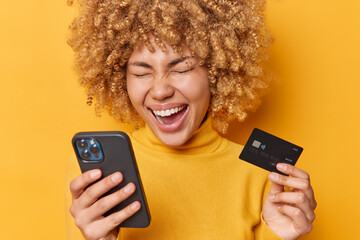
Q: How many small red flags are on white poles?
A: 0